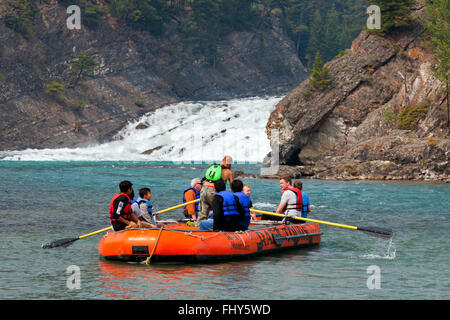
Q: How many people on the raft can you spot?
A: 10